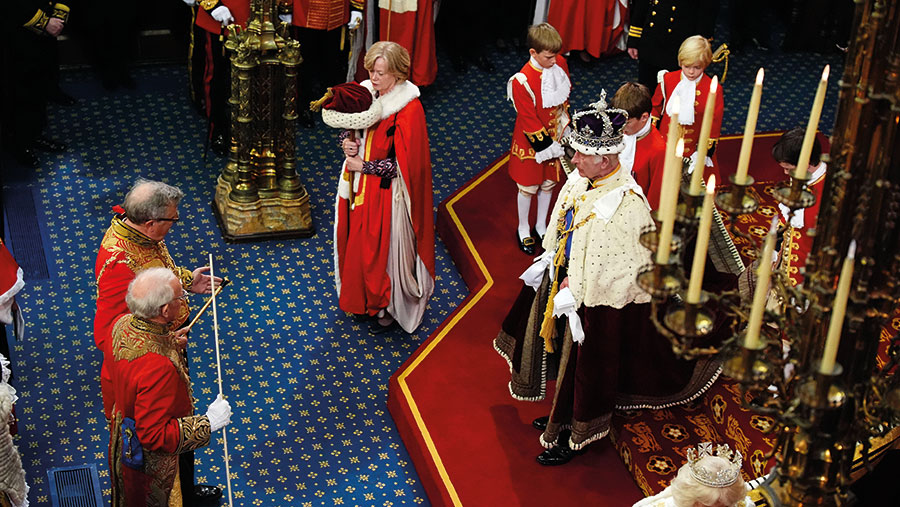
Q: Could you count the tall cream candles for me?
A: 8